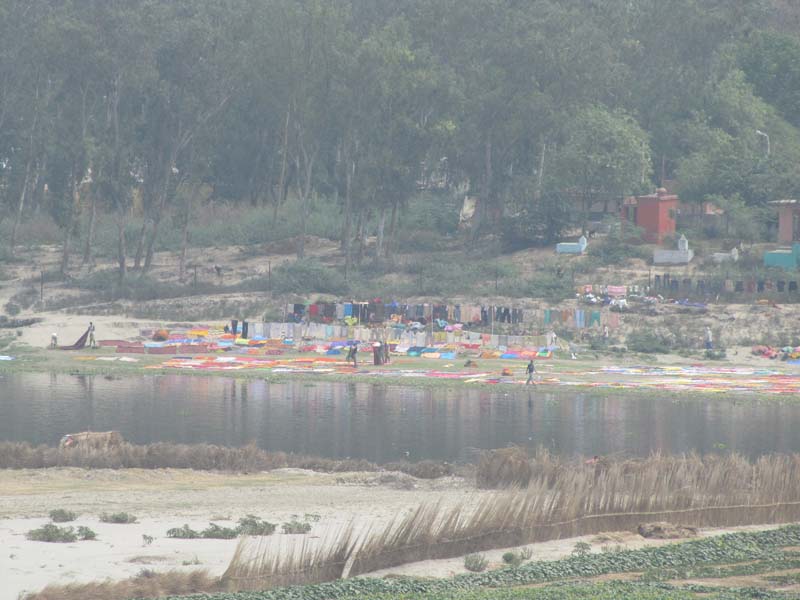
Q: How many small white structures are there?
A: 3